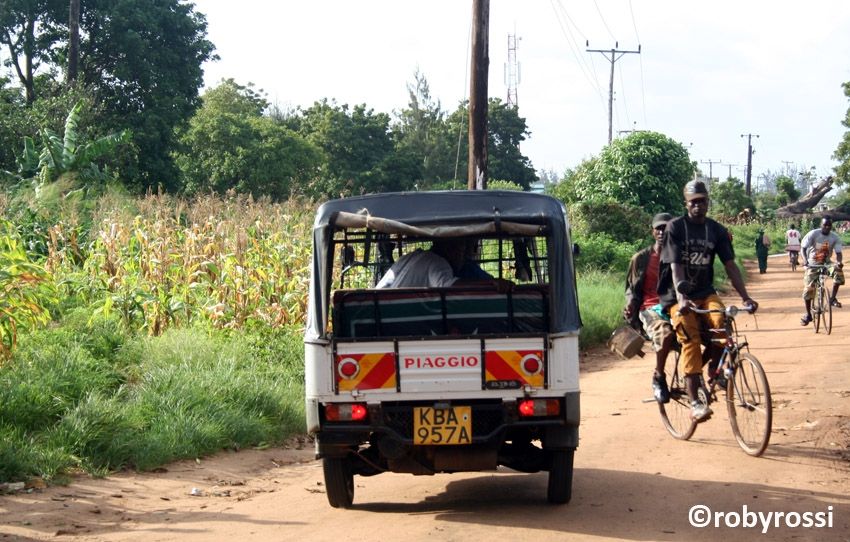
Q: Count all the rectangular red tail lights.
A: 2